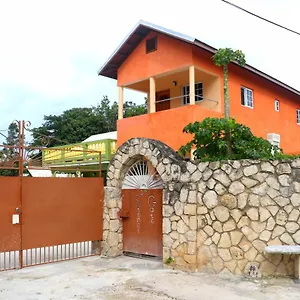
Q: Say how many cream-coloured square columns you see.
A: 3